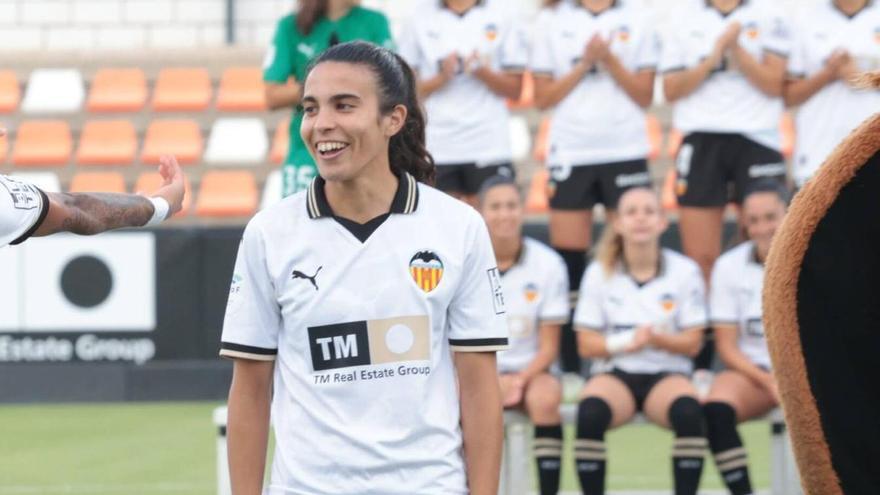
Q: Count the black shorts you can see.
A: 4